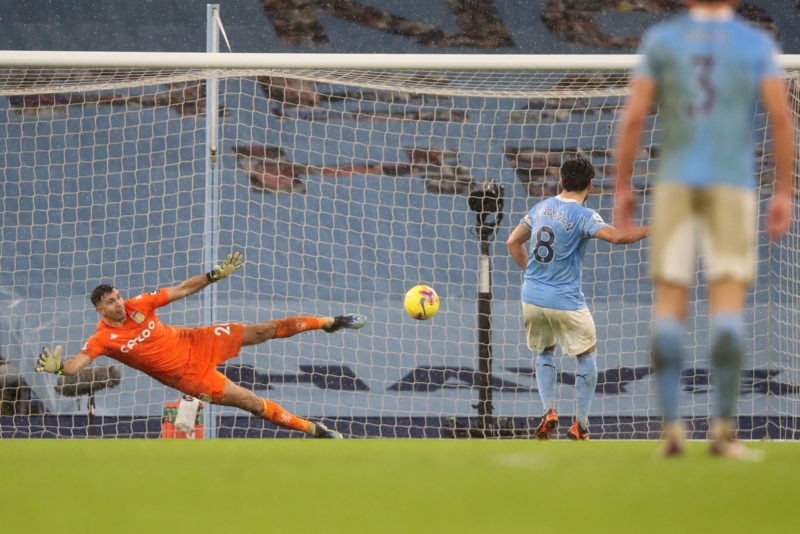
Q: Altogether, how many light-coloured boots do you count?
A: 2